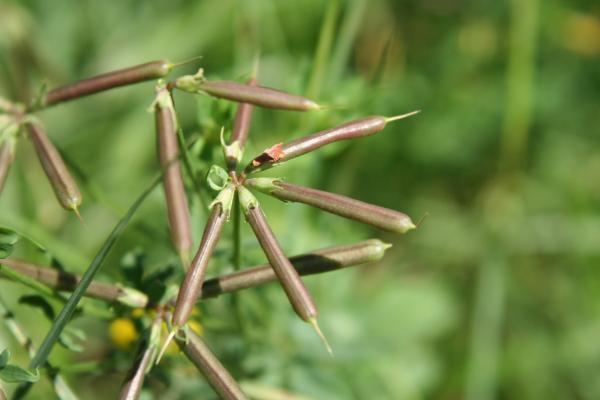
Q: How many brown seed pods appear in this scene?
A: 14